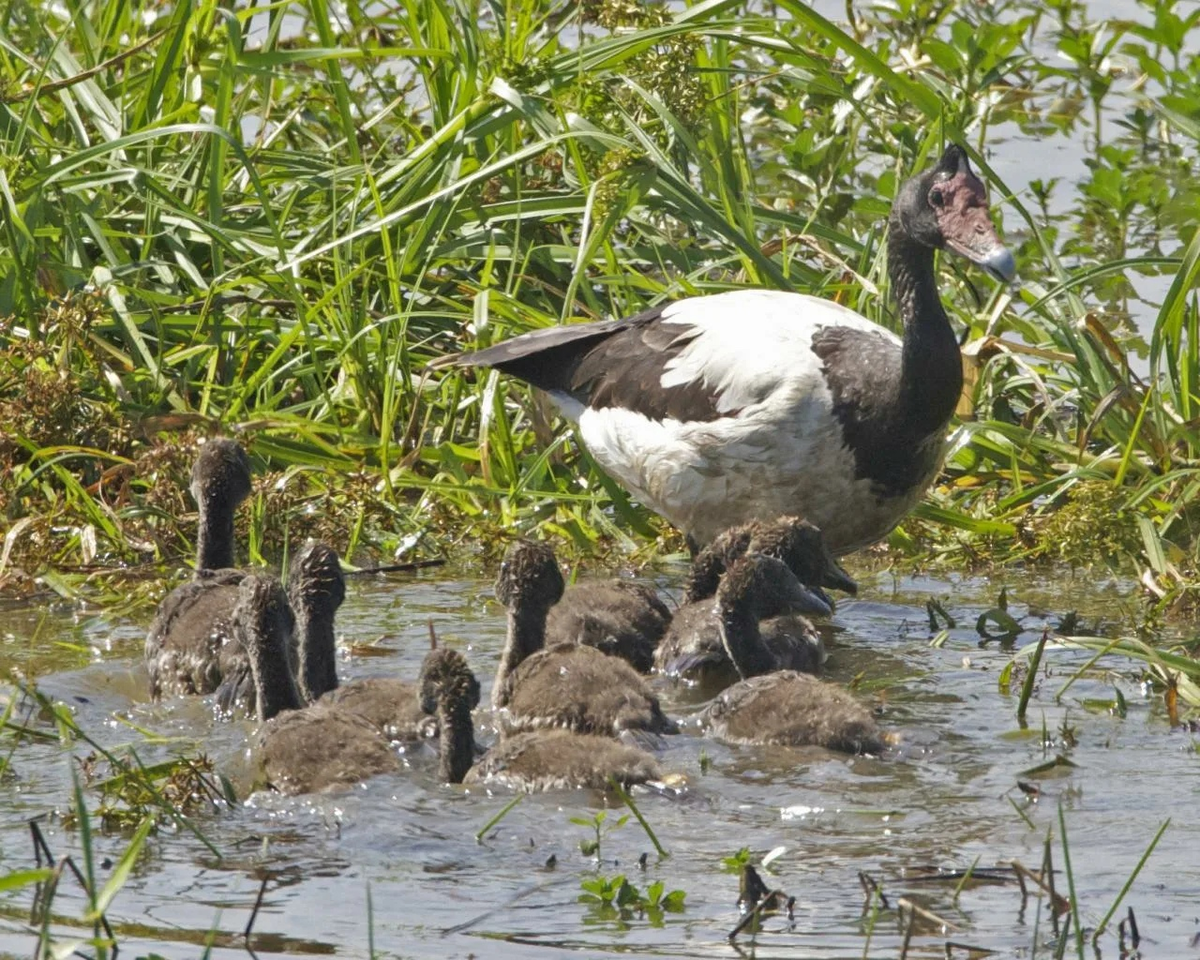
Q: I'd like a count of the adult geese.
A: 1